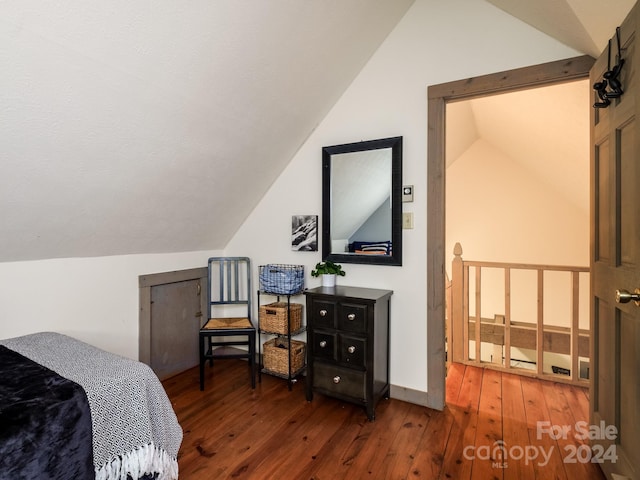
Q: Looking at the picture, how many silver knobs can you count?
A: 5